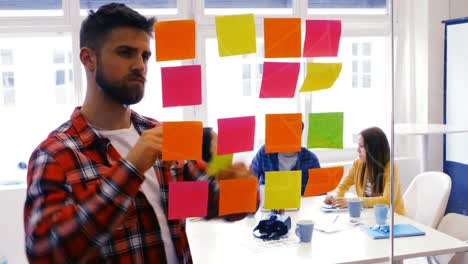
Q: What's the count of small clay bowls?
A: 0